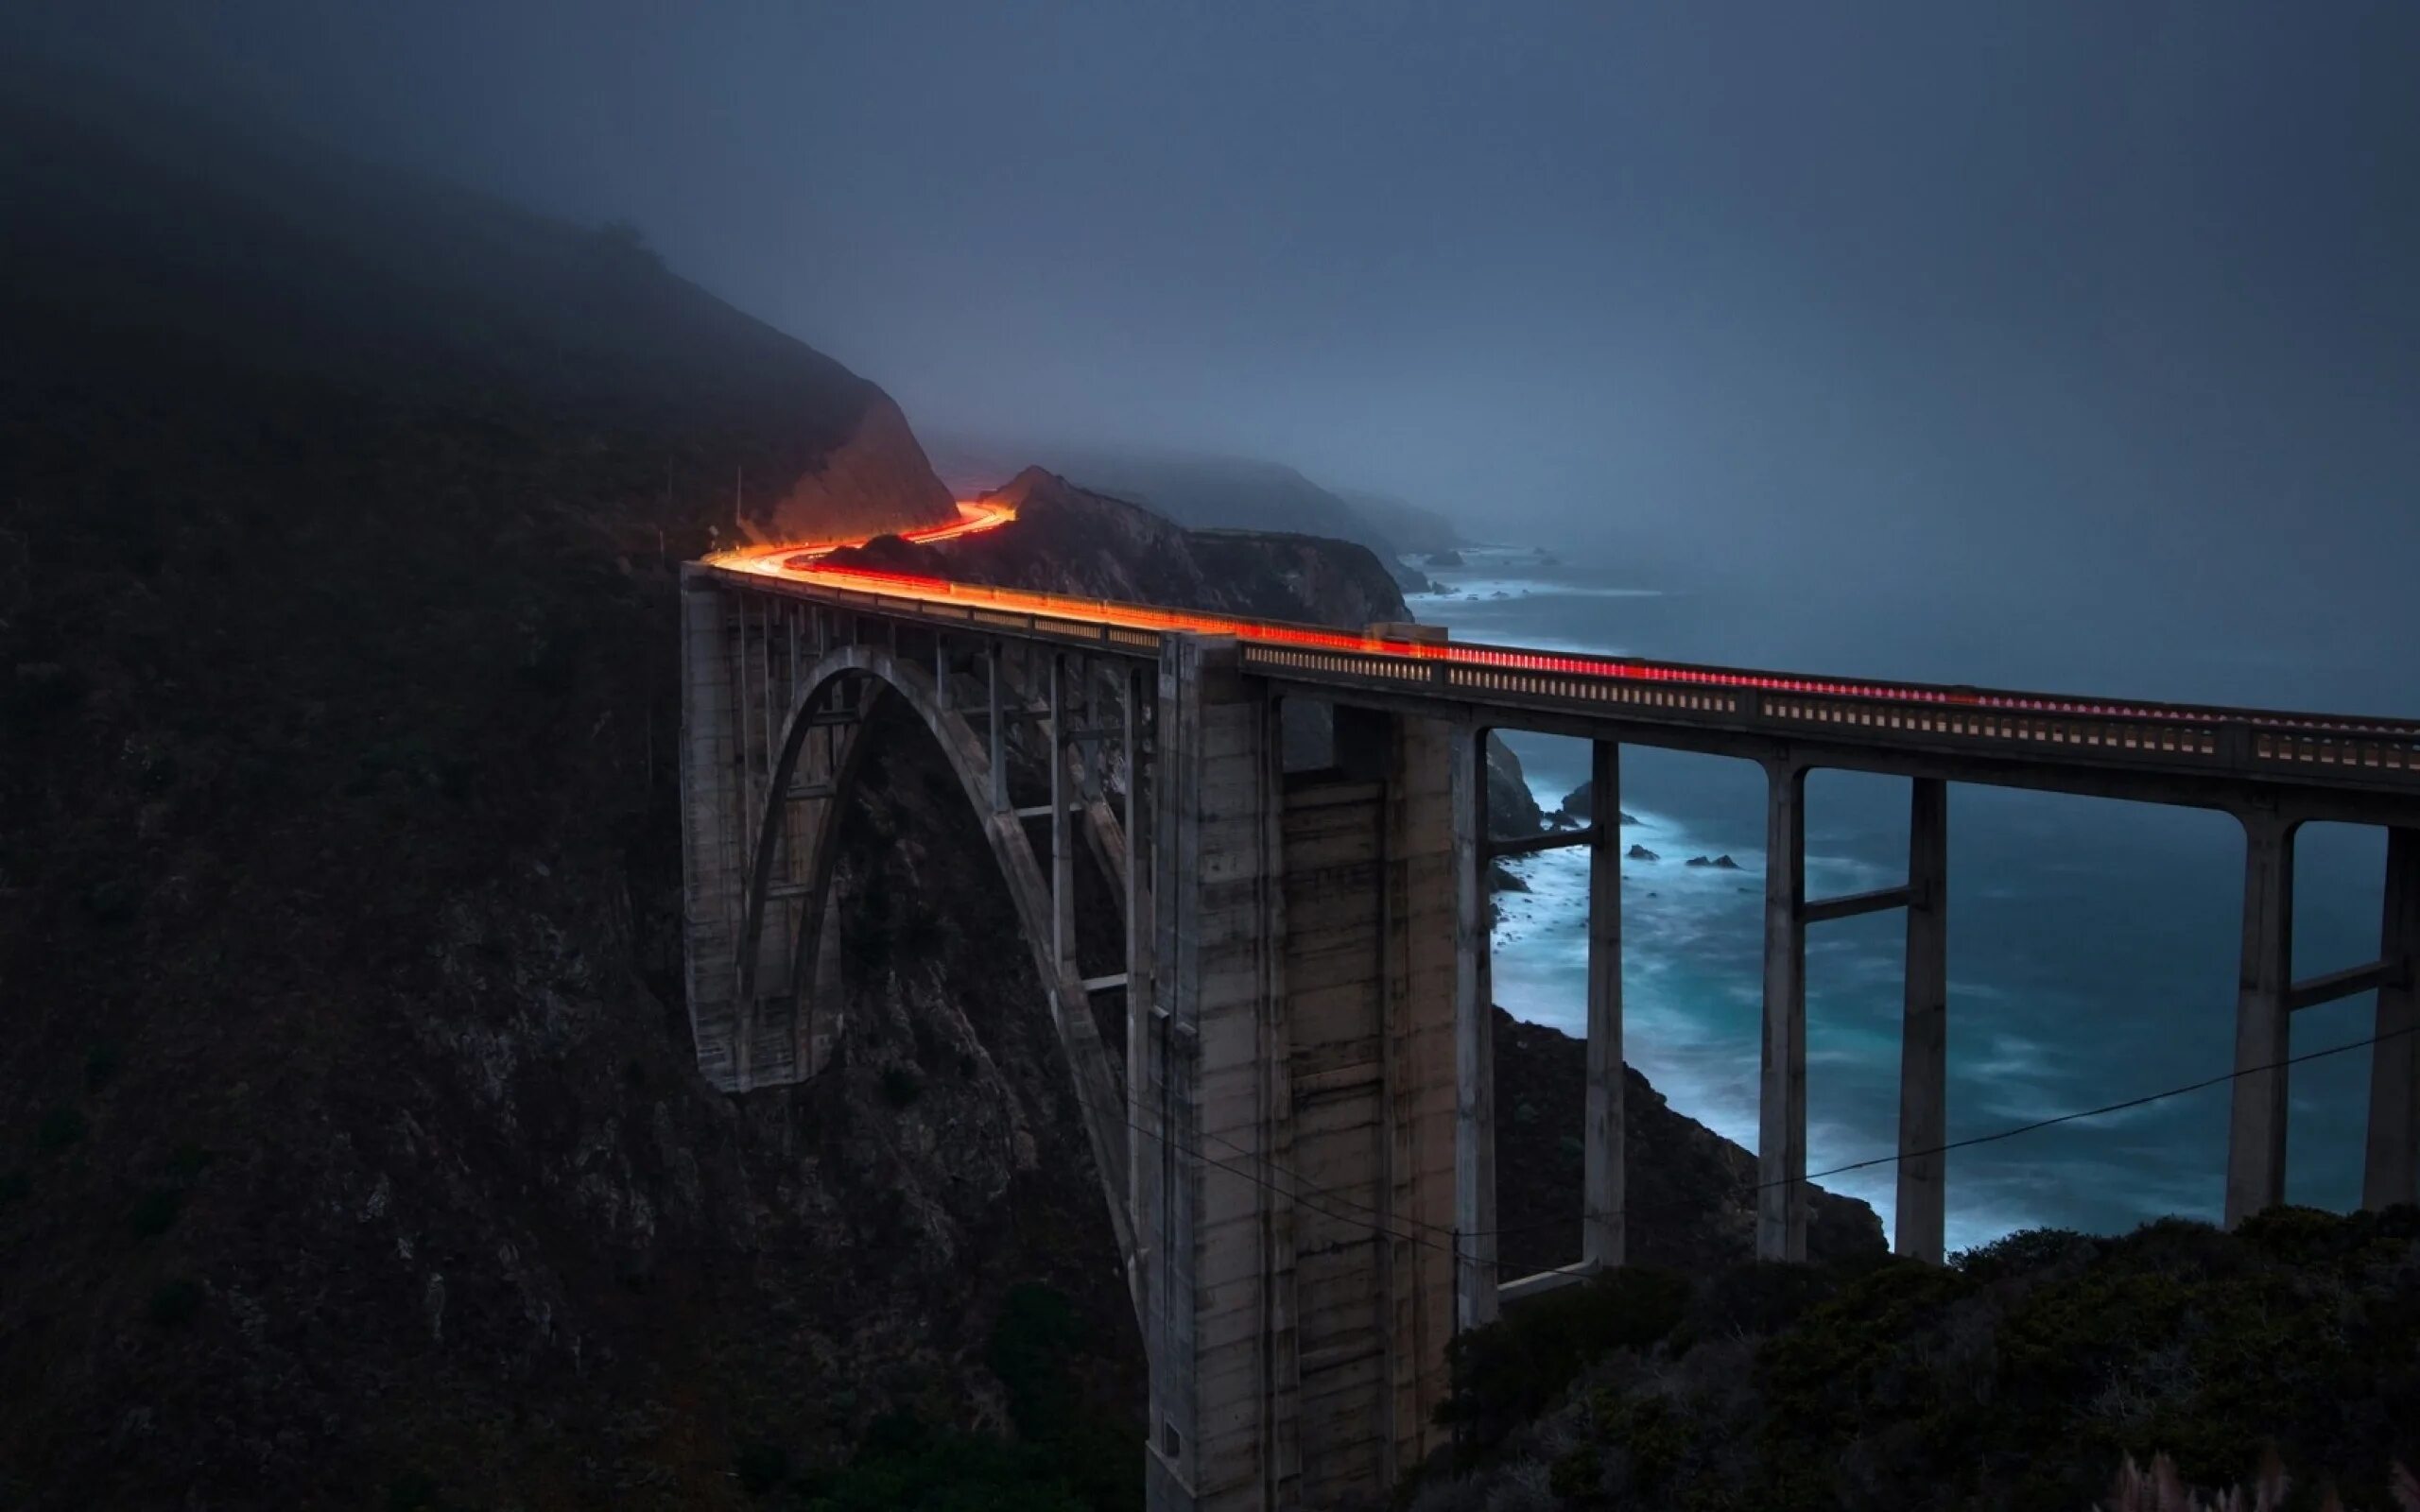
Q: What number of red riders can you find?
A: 0